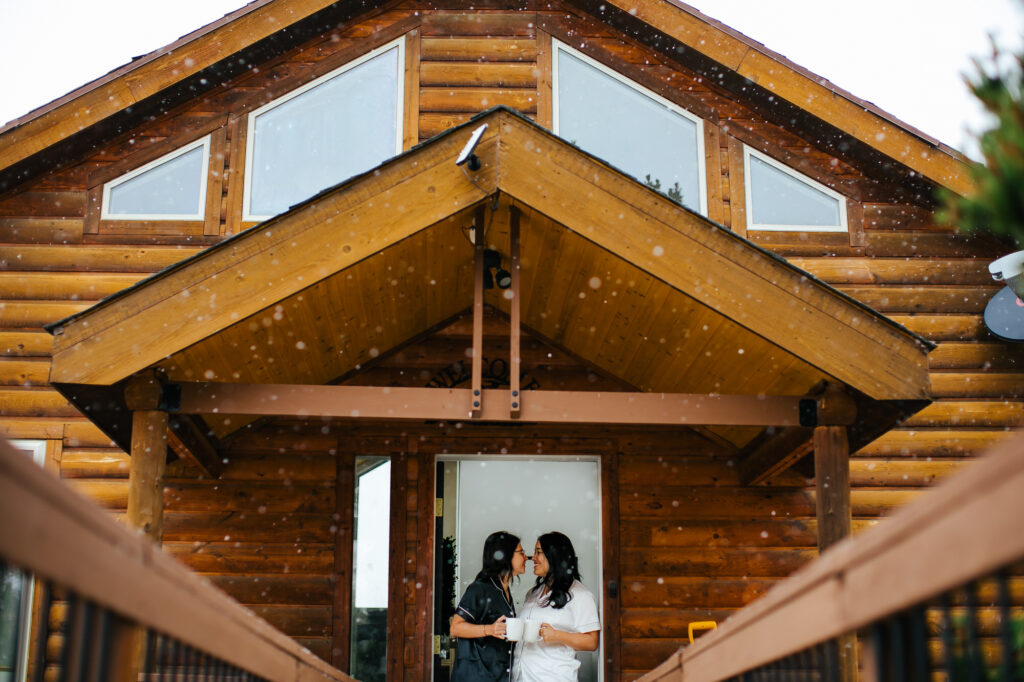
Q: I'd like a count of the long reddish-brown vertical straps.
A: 2